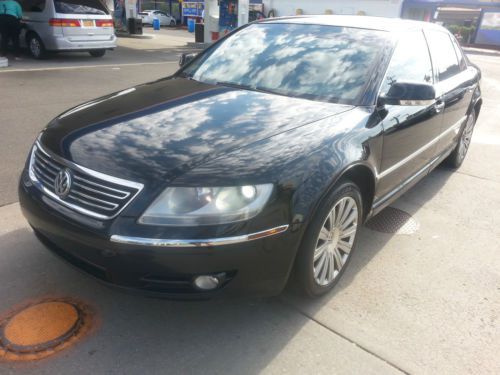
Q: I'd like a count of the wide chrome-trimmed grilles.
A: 1